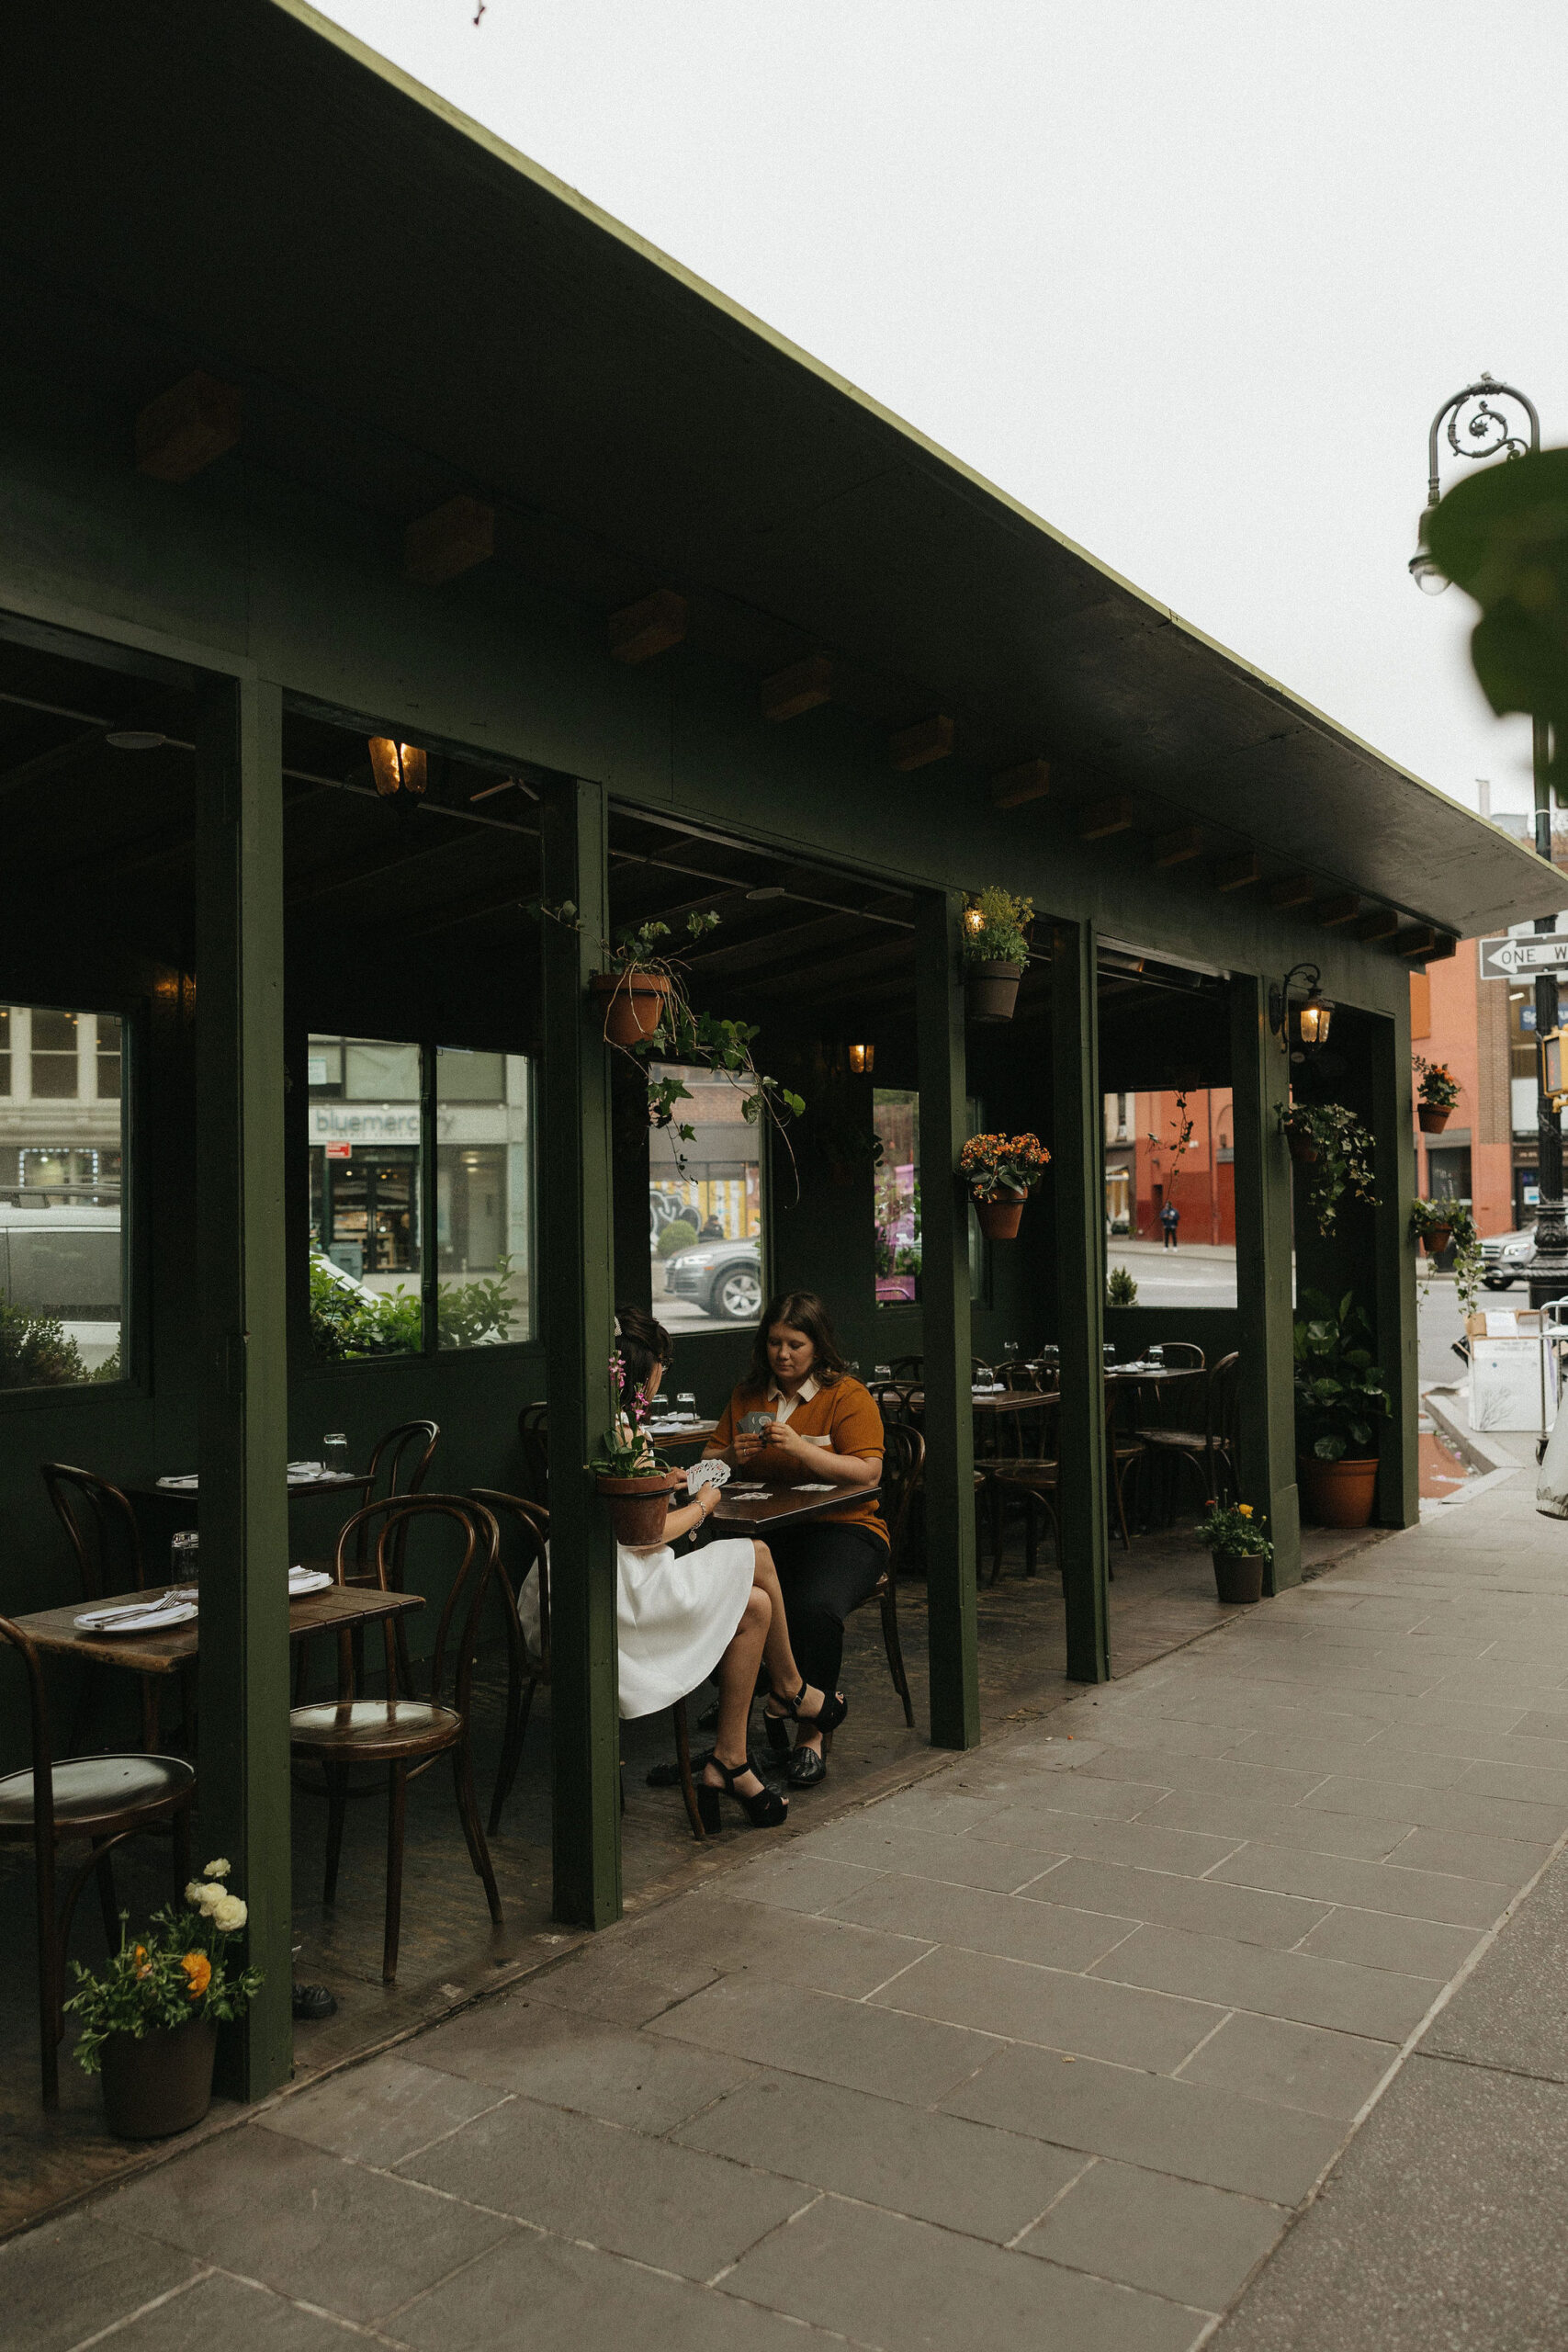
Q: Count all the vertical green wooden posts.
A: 6